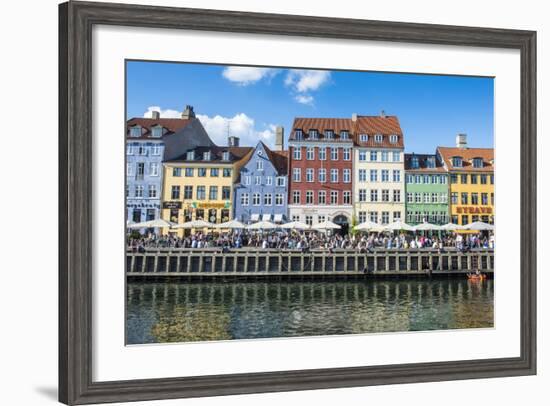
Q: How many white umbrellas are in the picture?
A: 11